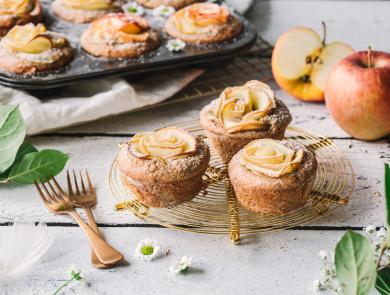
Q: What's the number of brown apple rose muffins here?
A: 9